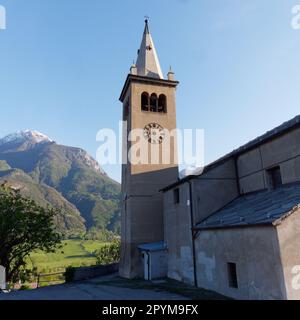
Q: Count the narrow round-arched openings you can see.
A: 3